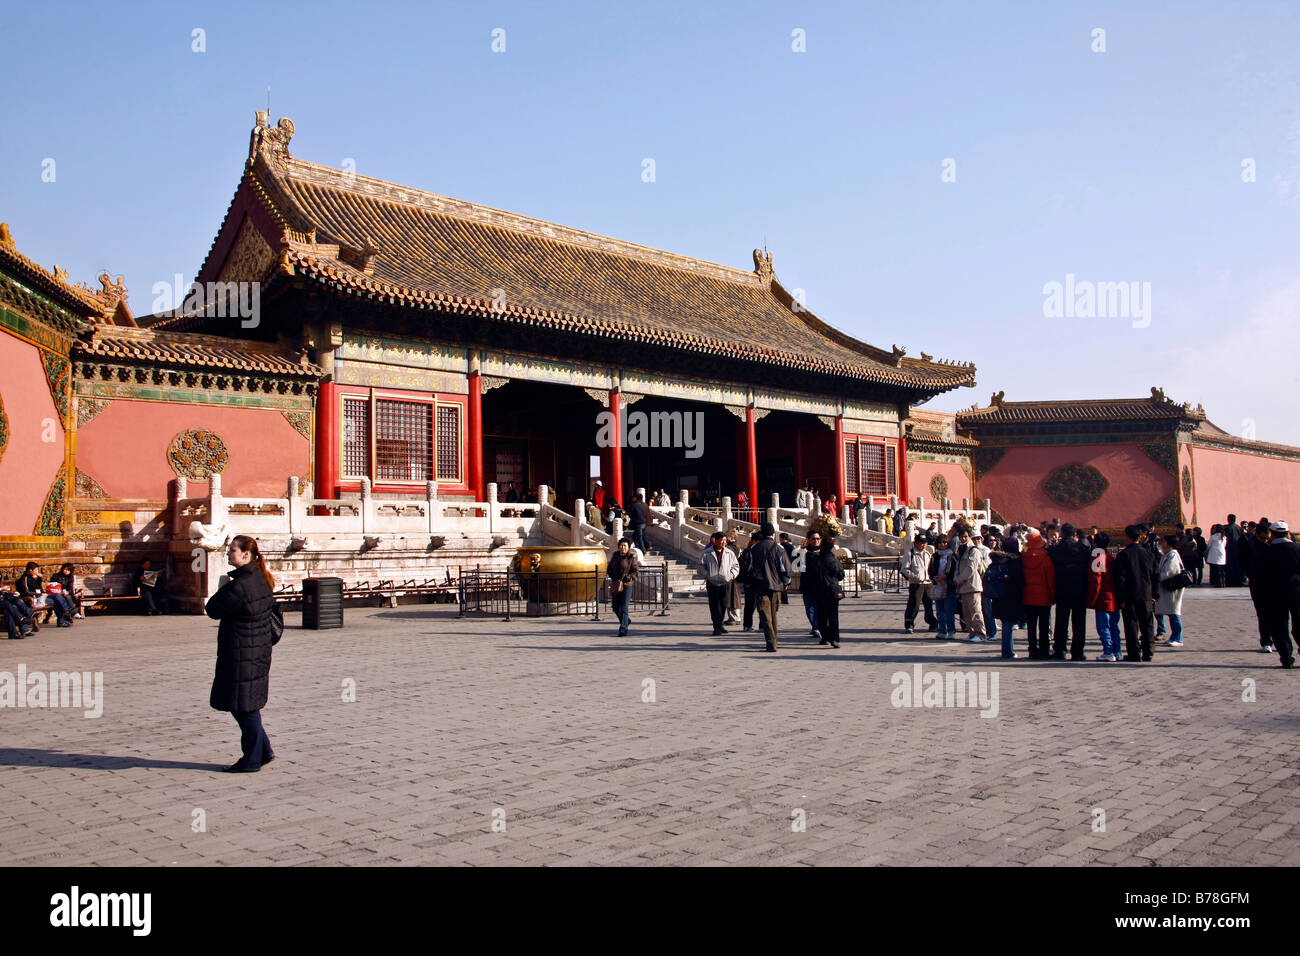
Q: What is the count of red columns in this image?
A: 6